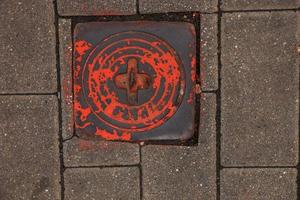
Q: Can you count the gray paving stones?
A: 12